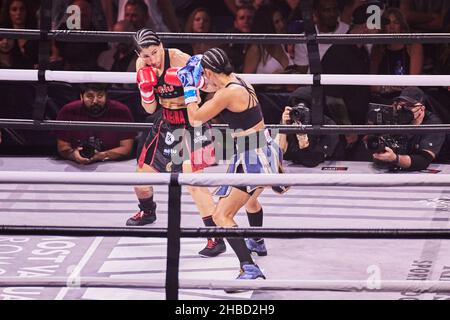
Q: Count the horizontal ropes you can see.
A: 6